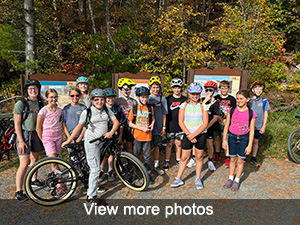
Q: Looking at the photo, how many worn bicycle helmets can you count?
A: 11